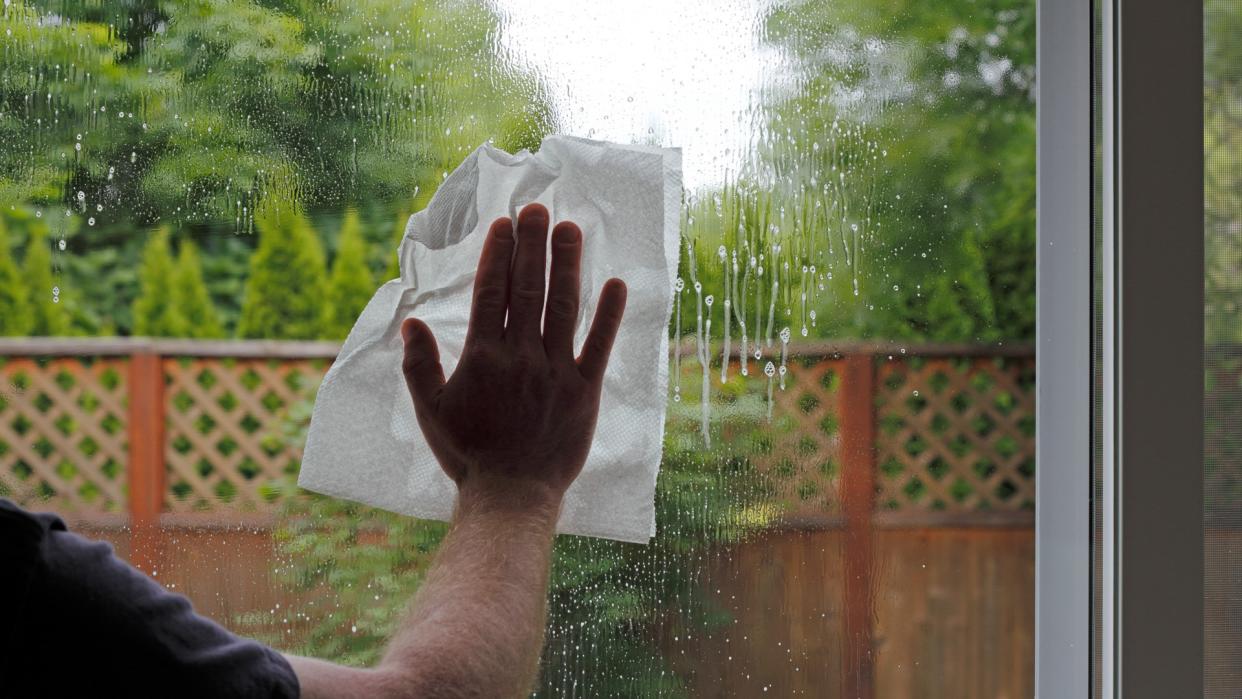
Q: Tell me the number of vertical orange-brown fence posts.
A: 2